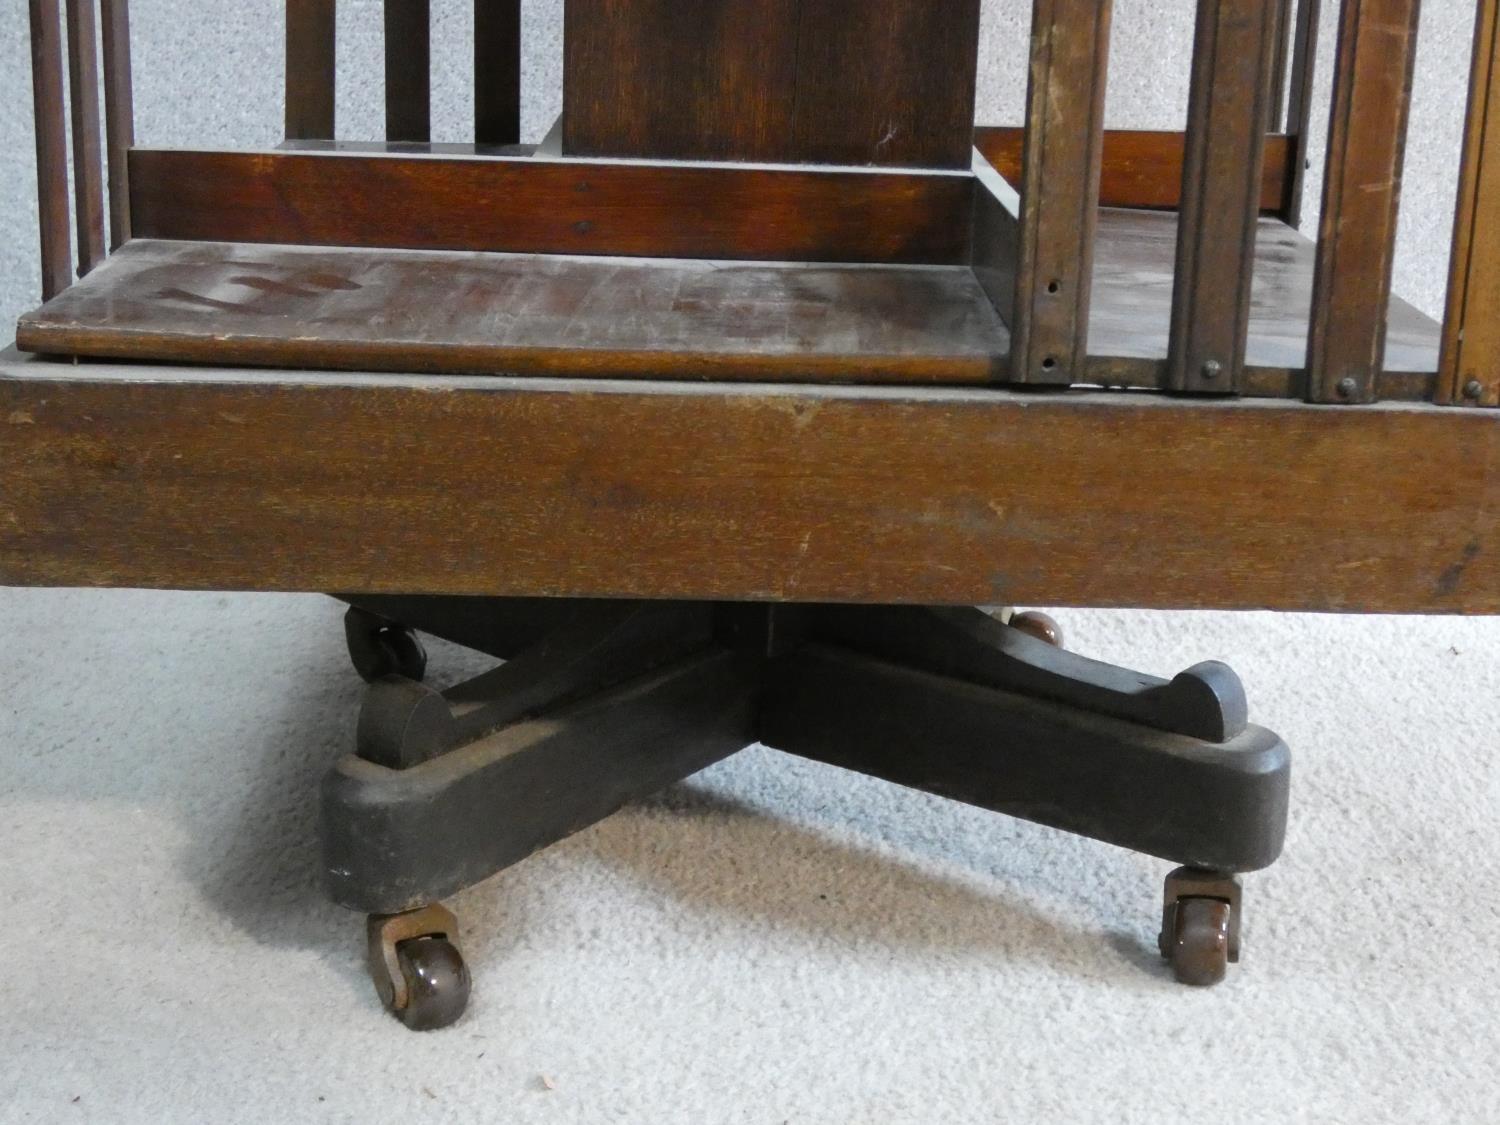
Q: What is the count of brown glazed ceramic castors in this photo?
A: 4